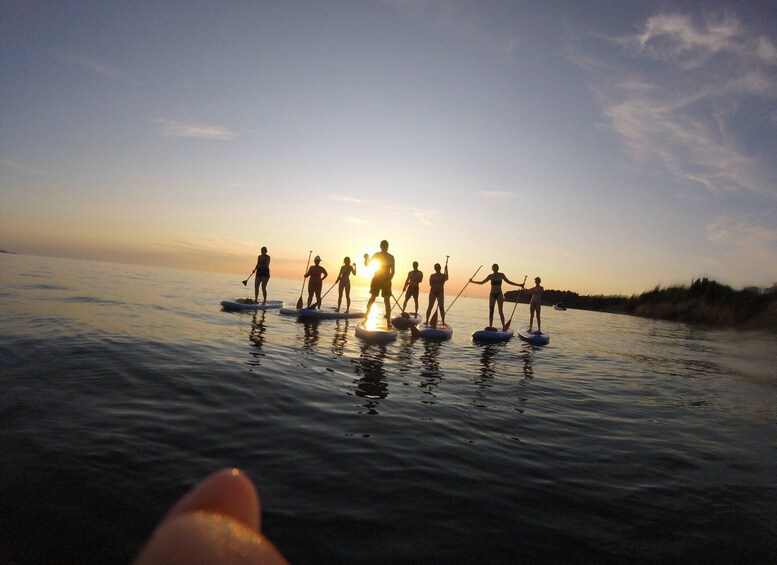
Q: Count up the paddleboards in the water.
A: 8